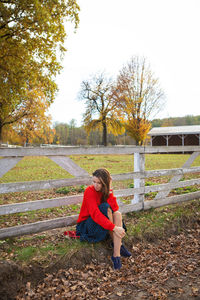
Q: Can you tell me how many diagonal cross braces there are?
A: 3